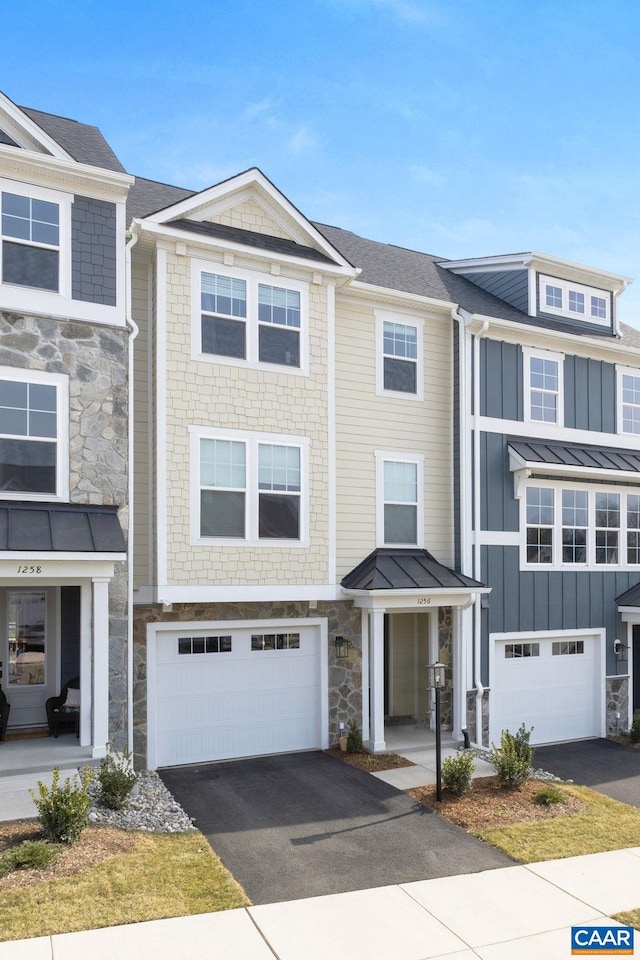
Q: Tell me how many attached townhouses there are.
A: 3